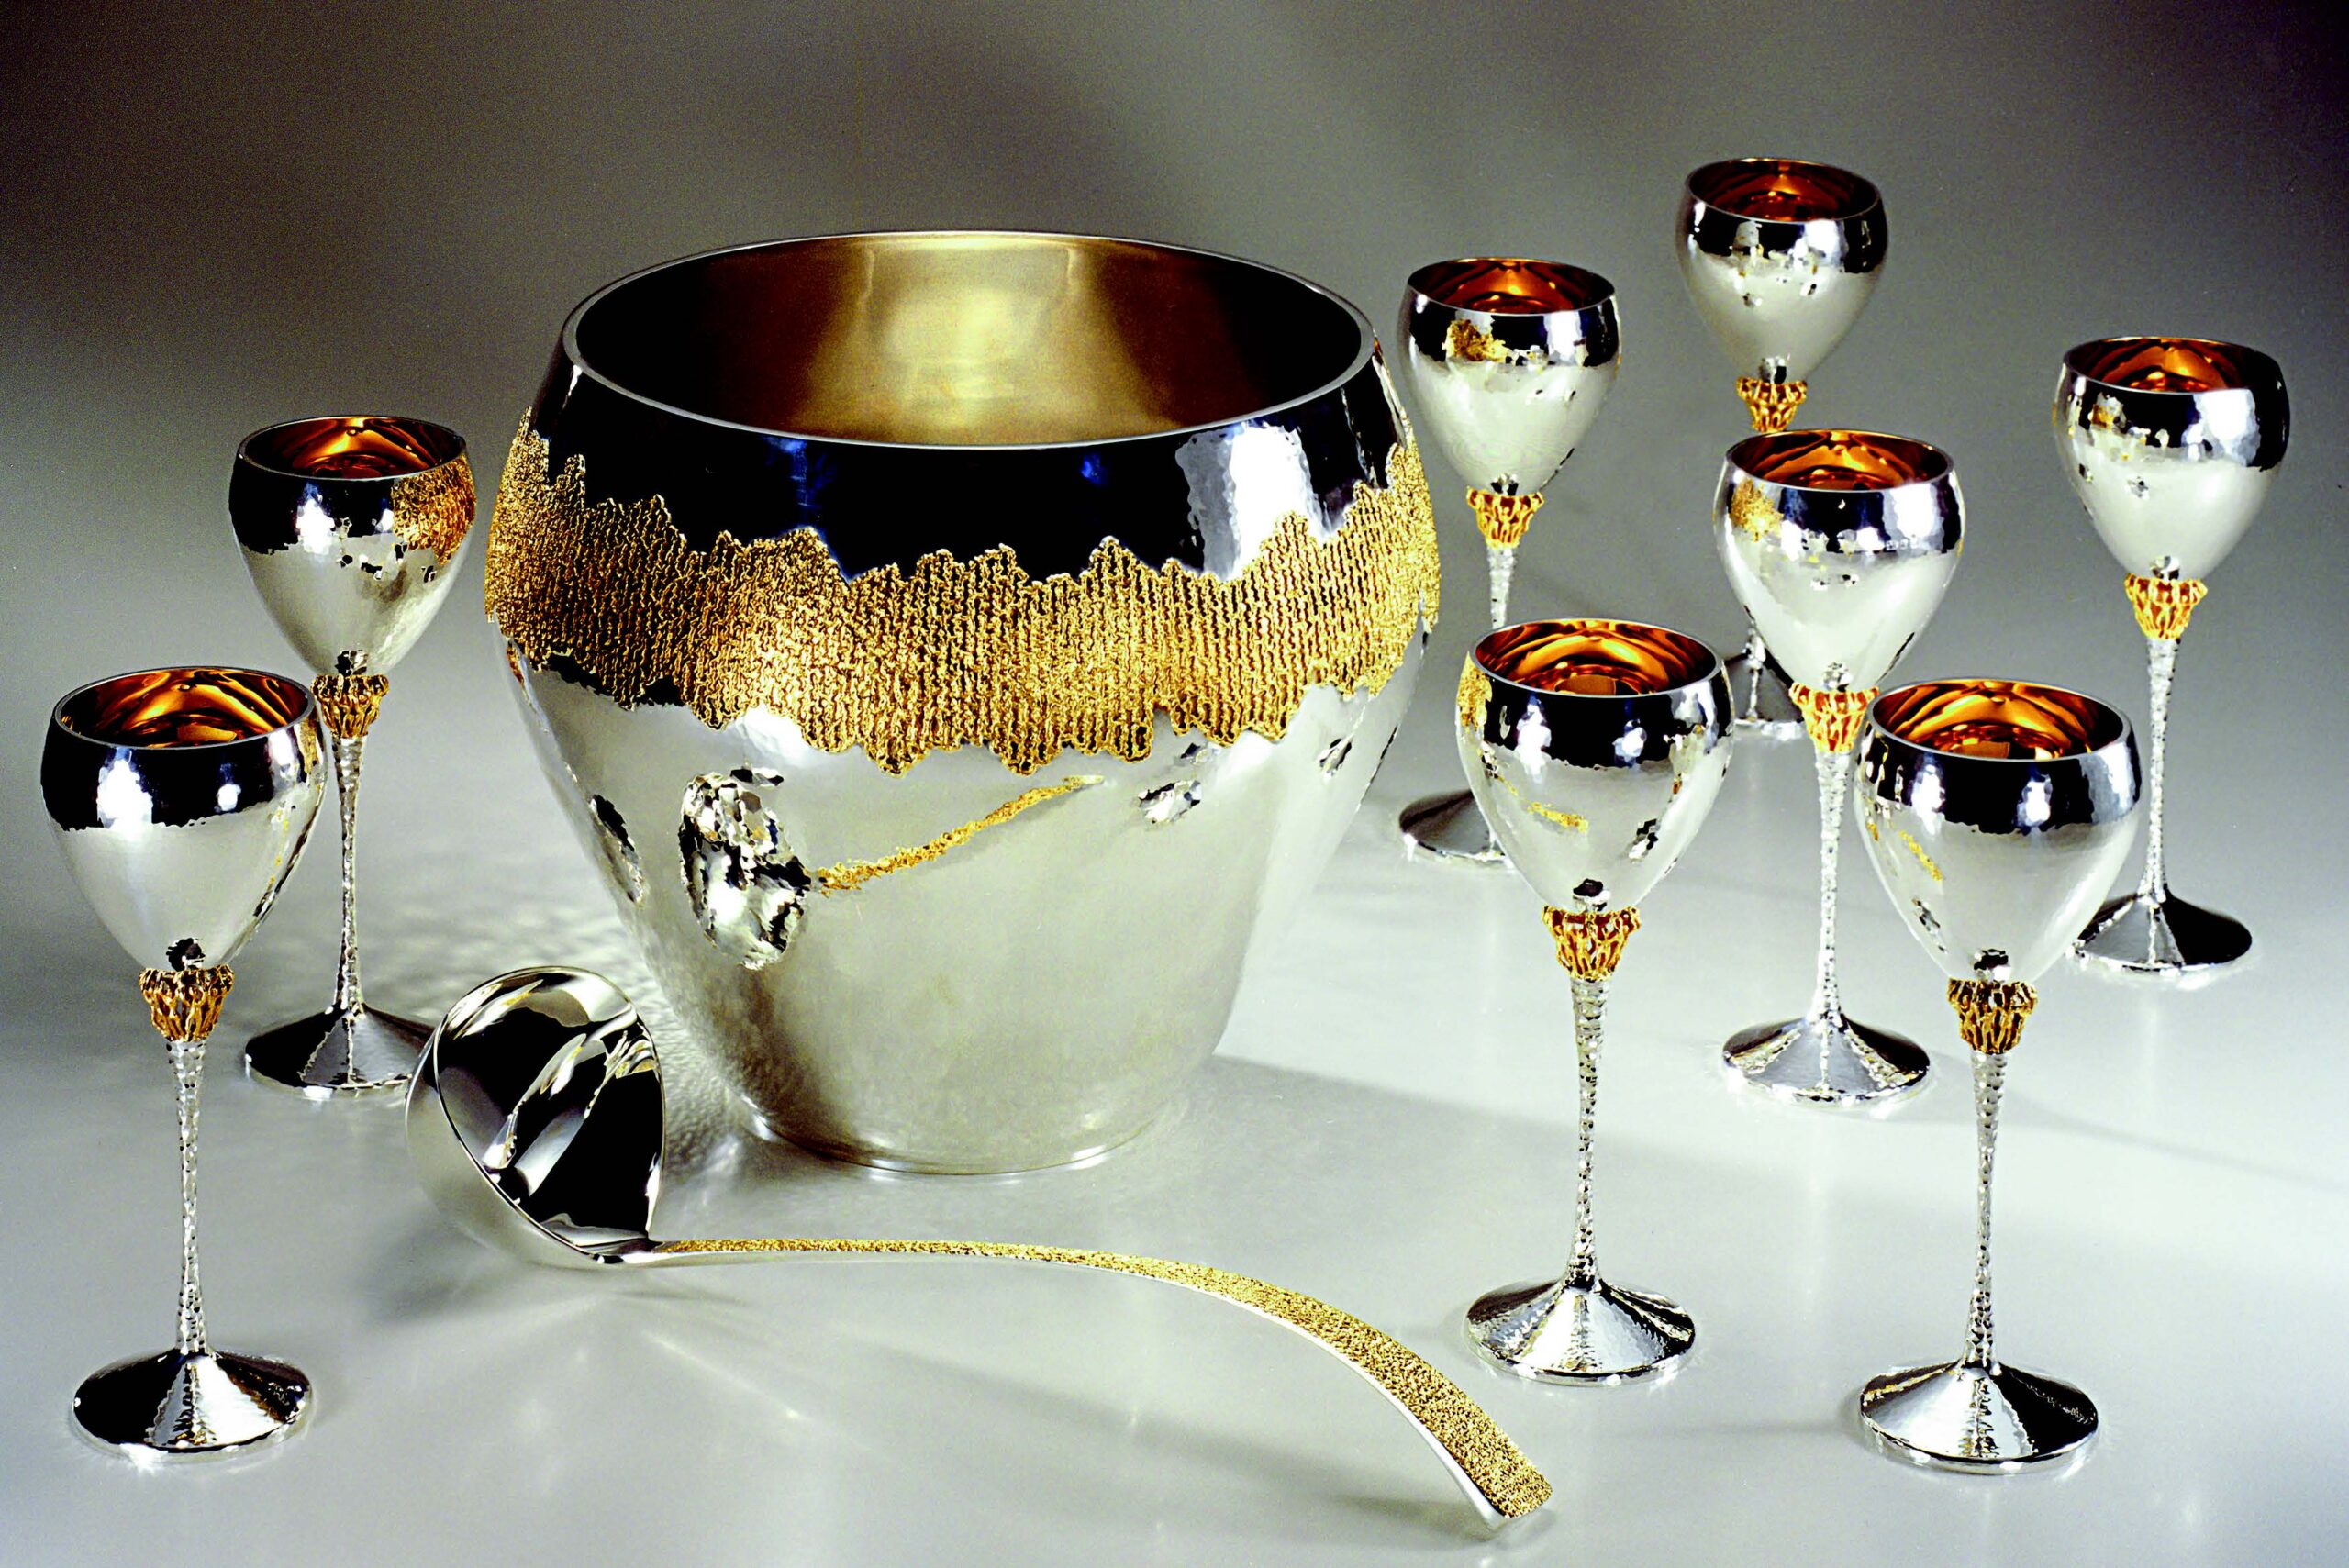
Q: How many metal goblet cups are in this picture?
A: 8